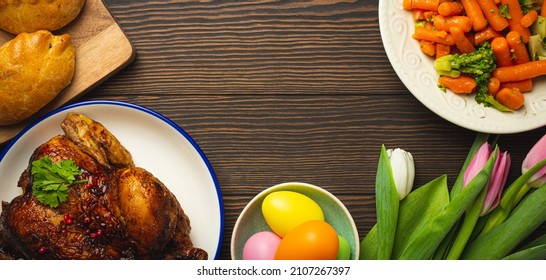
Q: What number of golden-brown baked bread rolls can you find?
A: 2